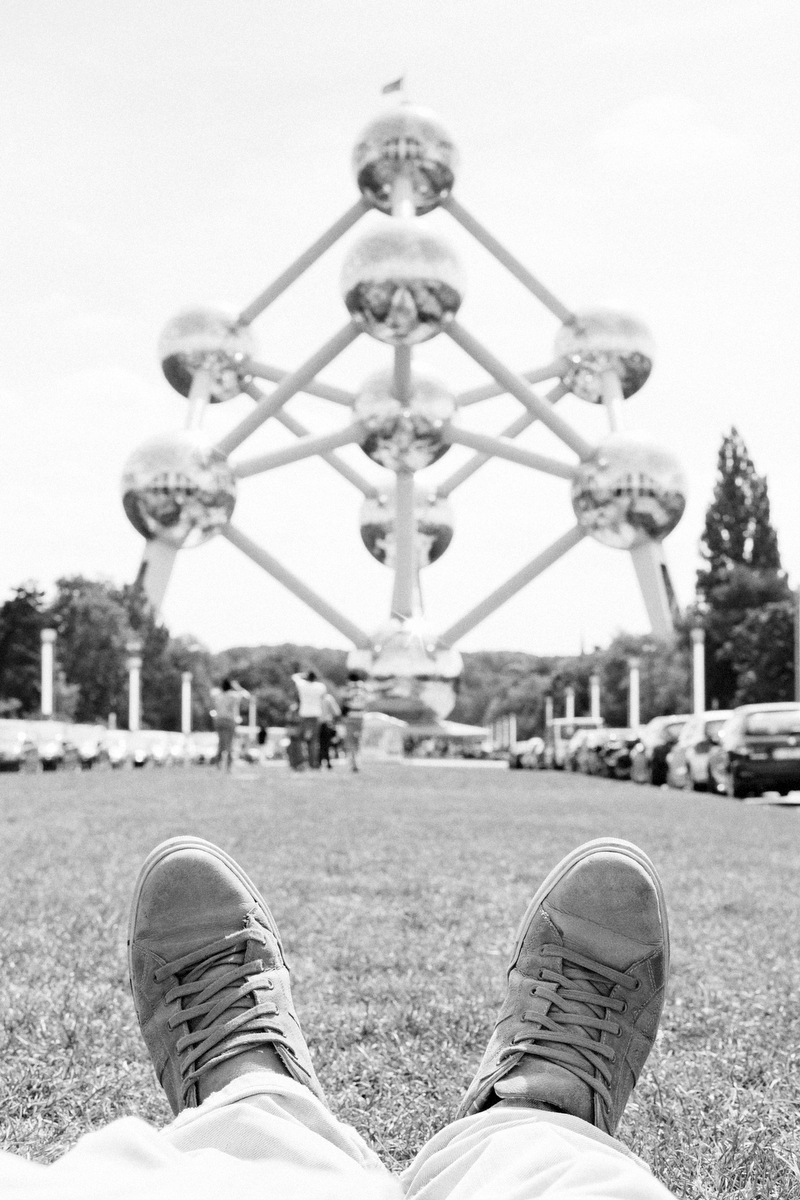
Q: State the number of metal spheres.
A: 9